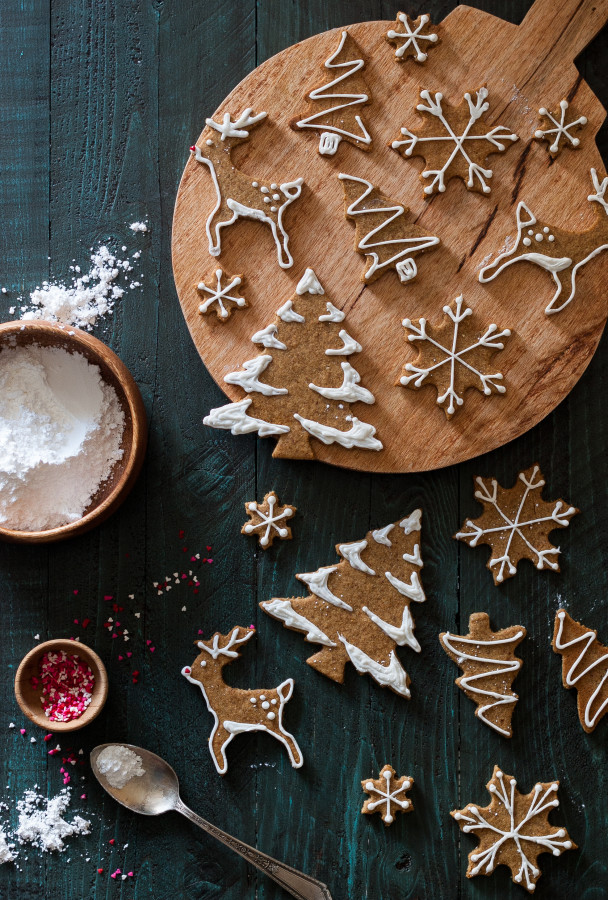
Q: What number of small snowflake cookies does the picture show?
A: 5